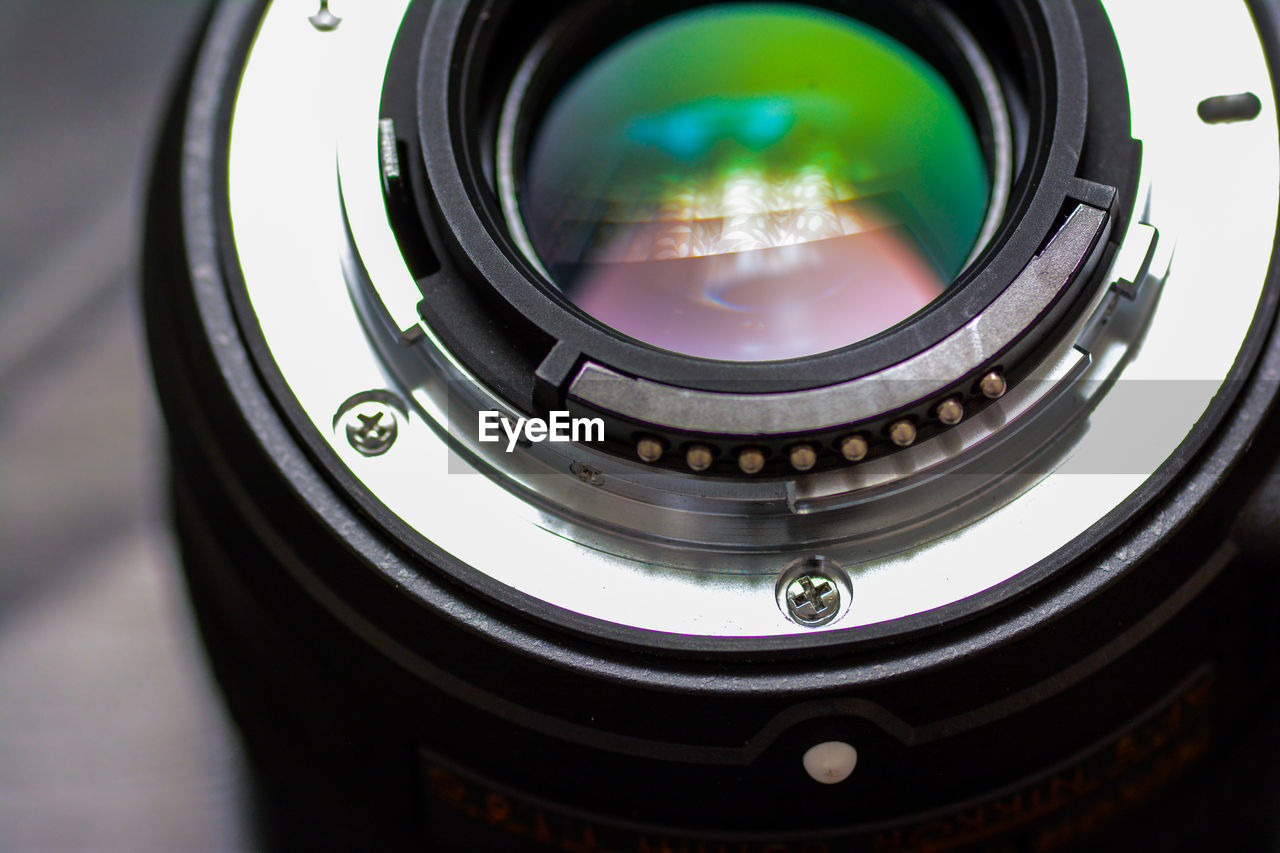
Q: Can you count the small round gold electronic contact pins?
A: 8